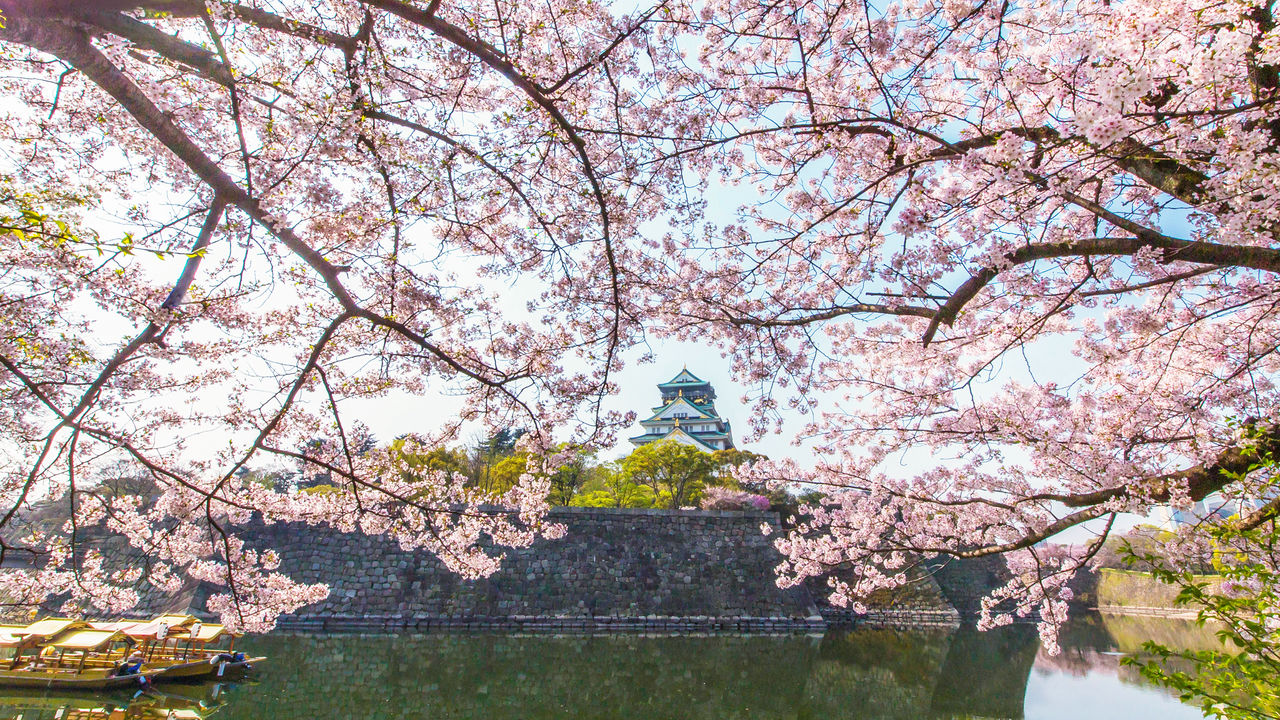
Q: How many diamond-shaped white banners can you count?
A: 0